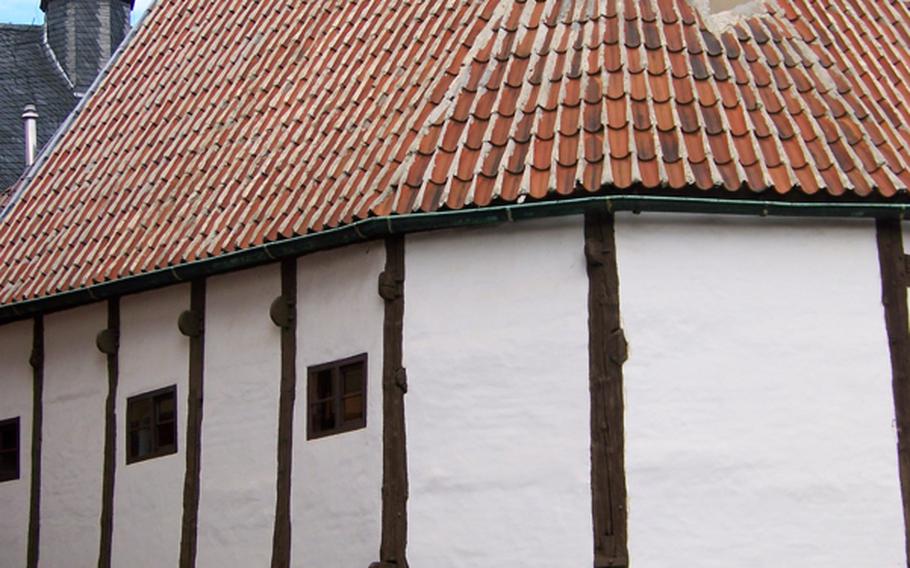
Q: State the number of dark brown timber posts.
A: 7